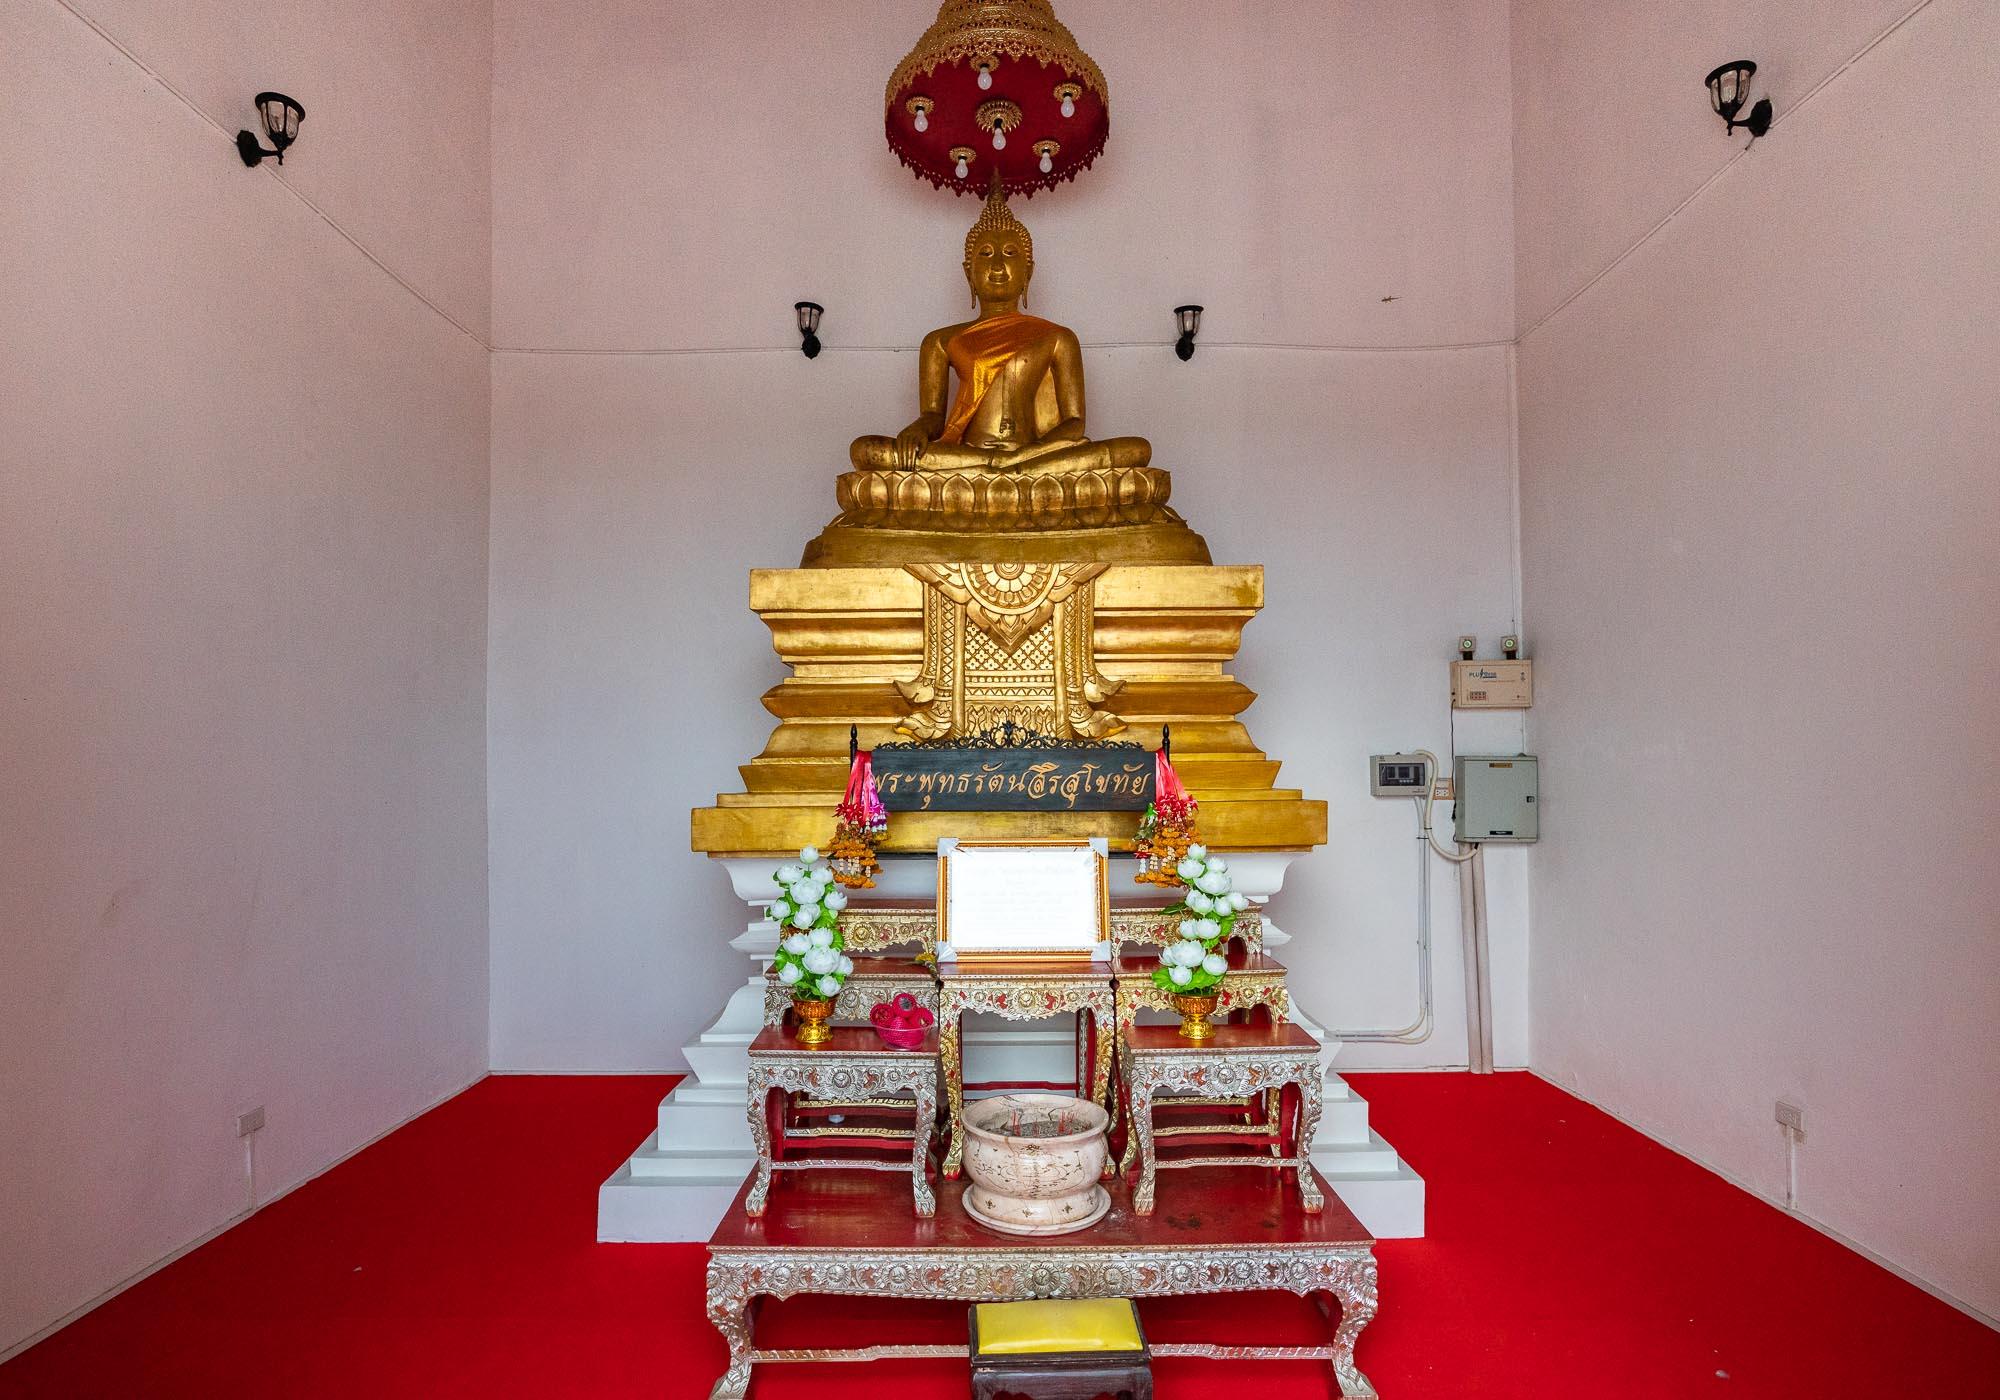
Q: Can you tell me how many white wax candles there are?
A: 0